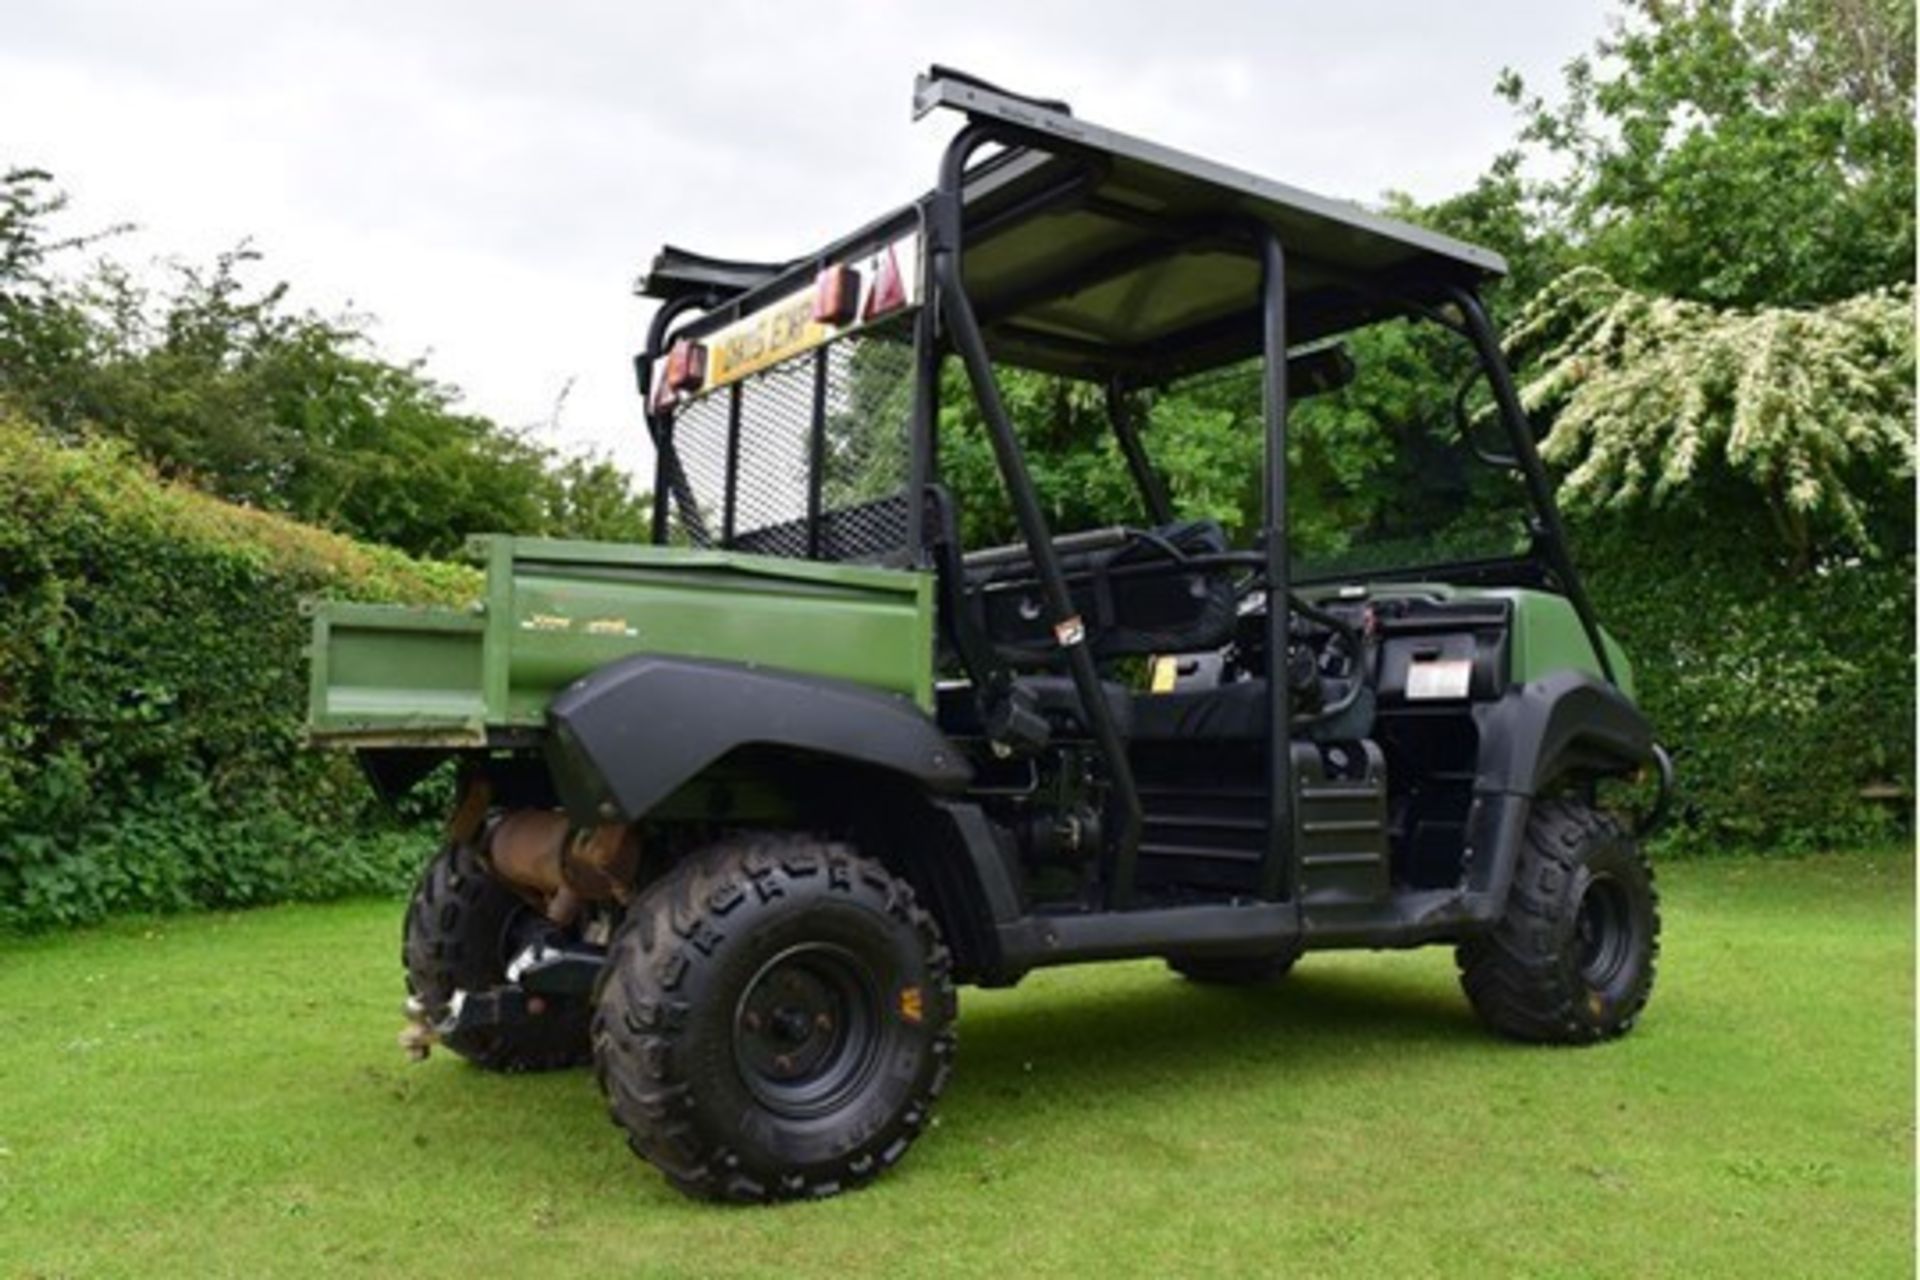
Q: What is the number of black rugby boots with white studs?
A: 0